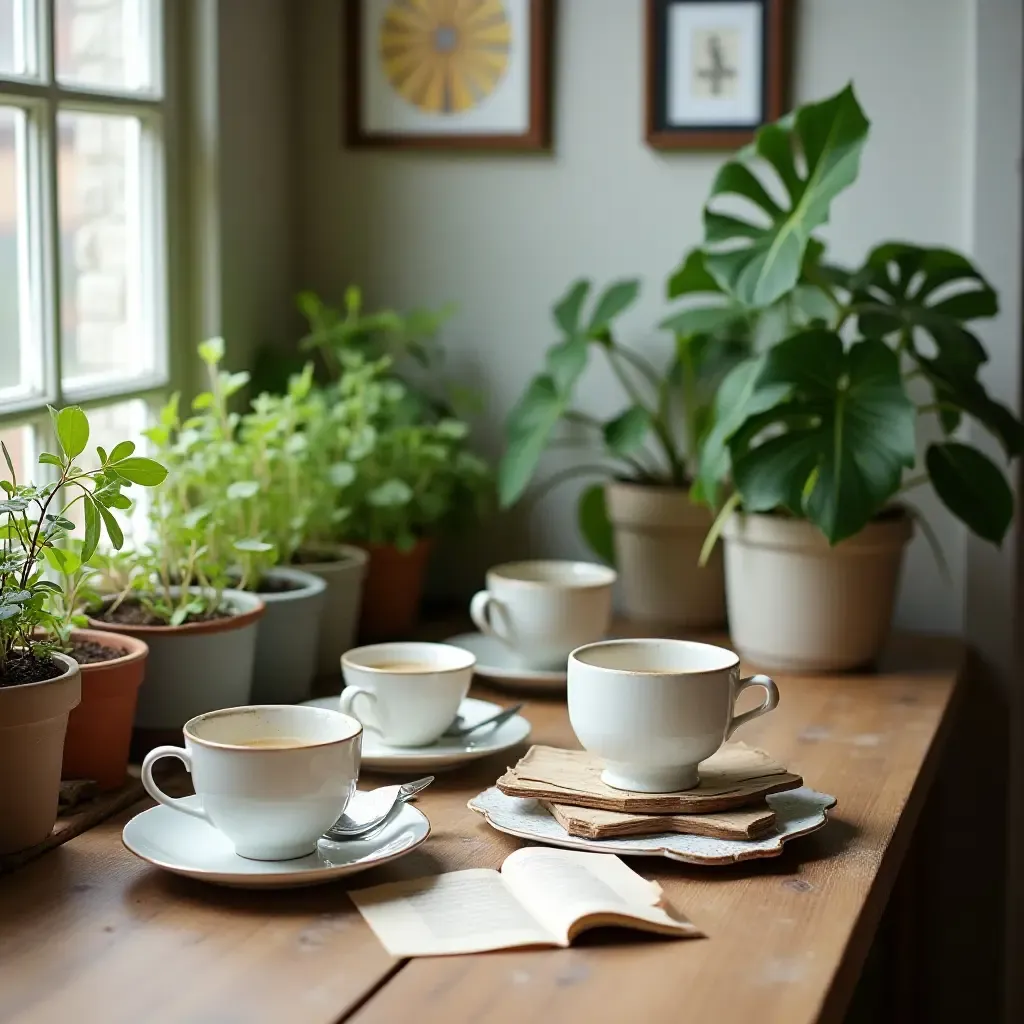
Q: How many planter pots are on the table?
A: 8